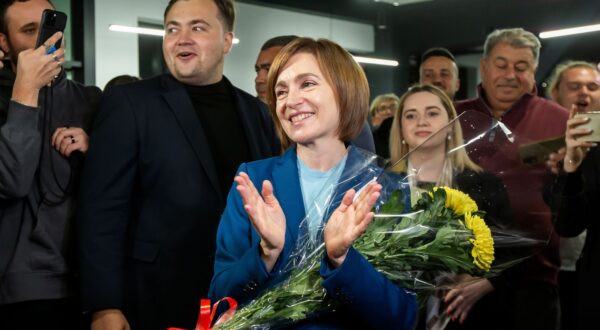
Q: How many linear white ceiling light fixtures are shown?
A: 3